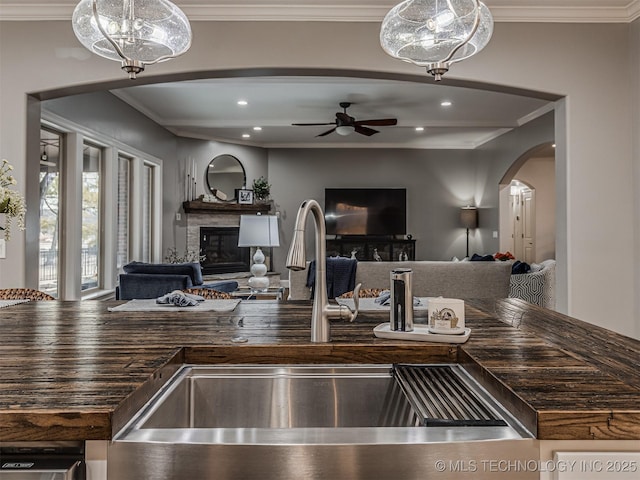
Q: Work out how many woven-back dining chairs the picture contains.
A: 3